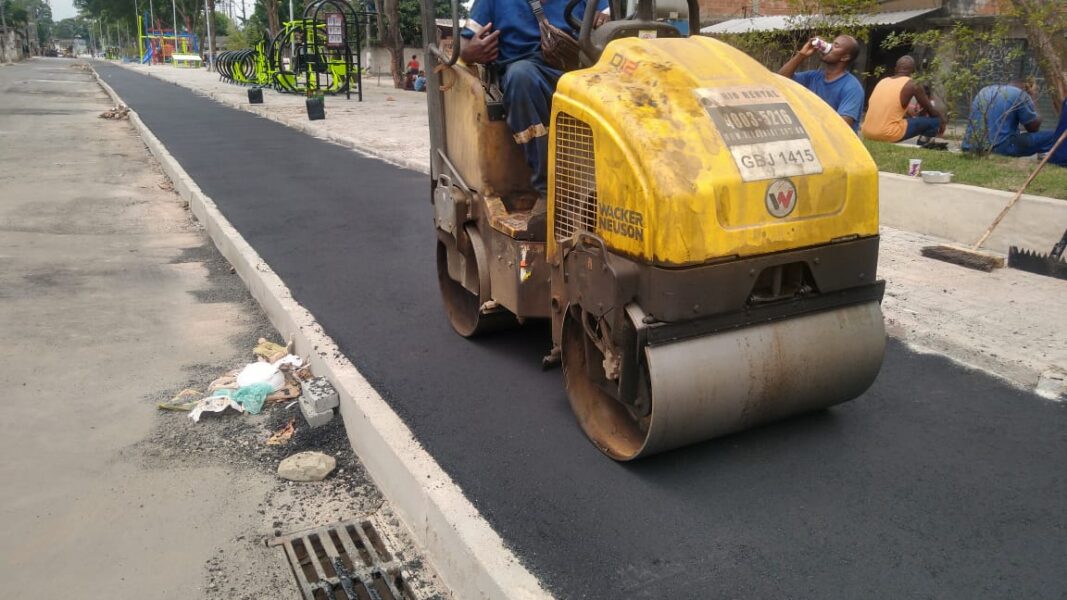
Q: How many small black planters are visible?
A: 2